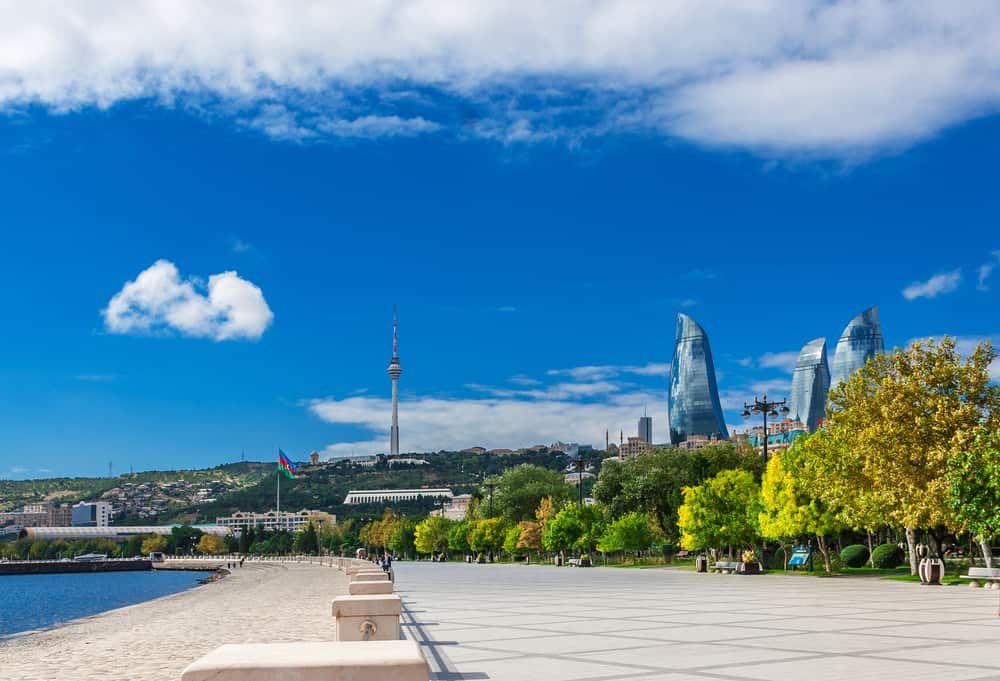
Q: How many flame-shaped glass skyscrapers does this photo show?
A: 3